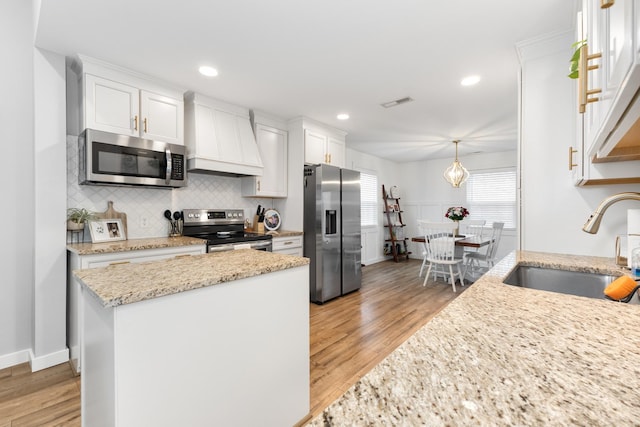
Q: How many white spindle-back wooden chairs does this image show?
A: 4